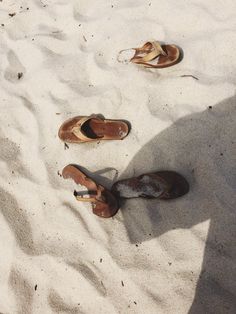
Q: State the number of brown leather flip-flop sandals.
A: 4